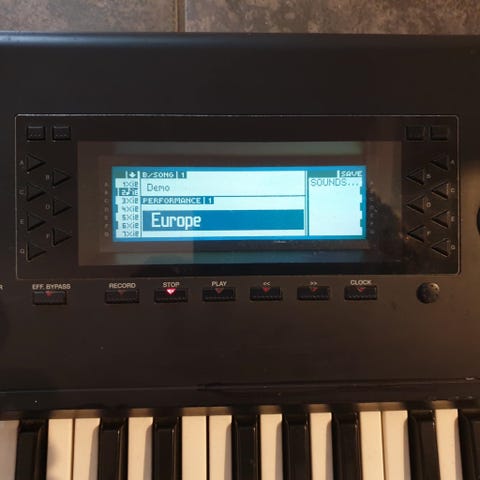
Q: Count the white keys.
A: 11